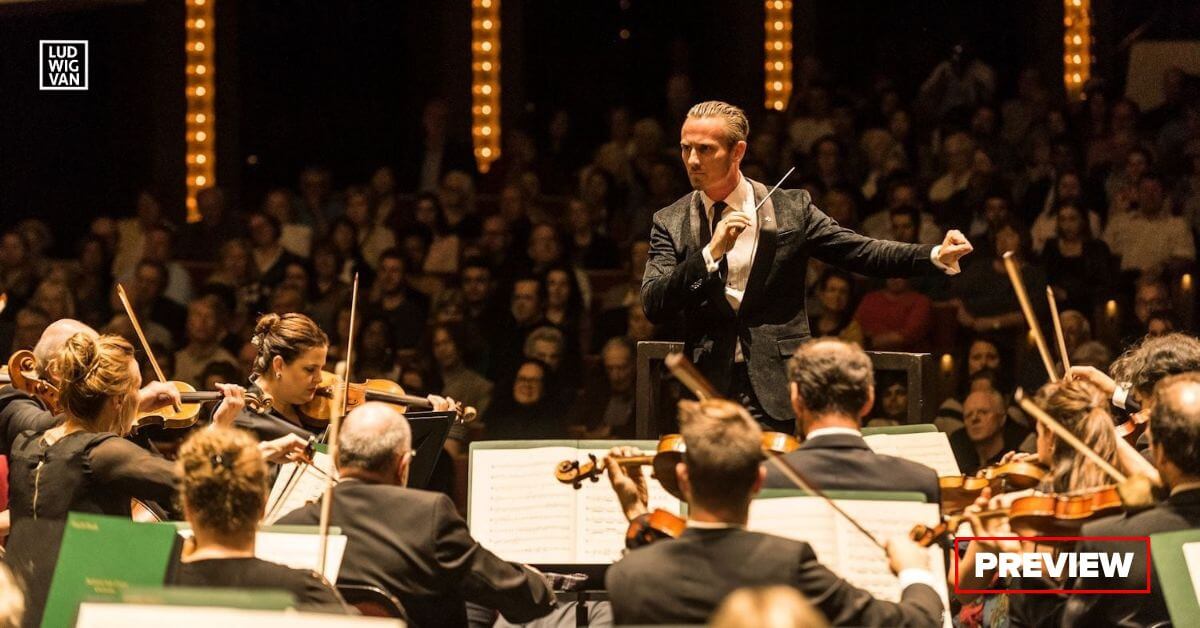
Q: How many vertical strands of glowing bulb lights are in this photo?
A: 4